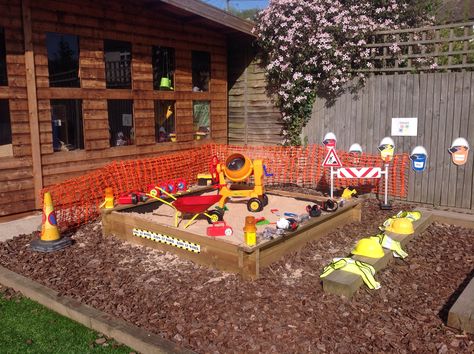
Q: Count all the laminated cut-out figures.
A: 5